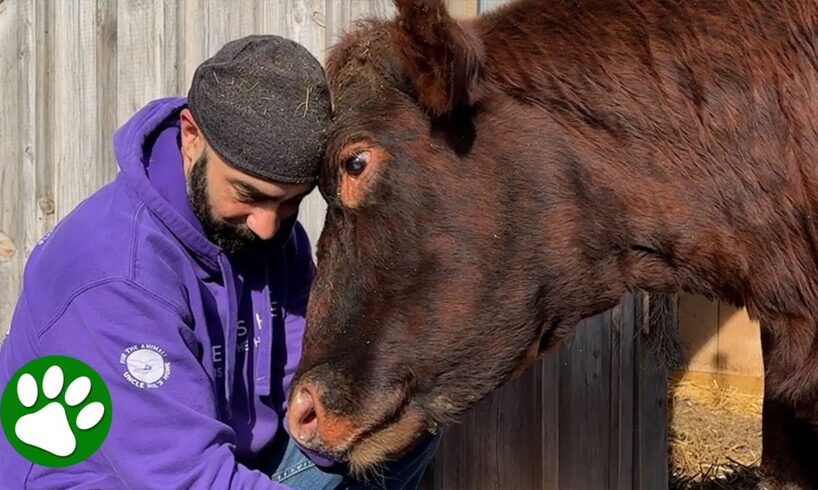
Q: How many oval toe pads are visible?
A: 4